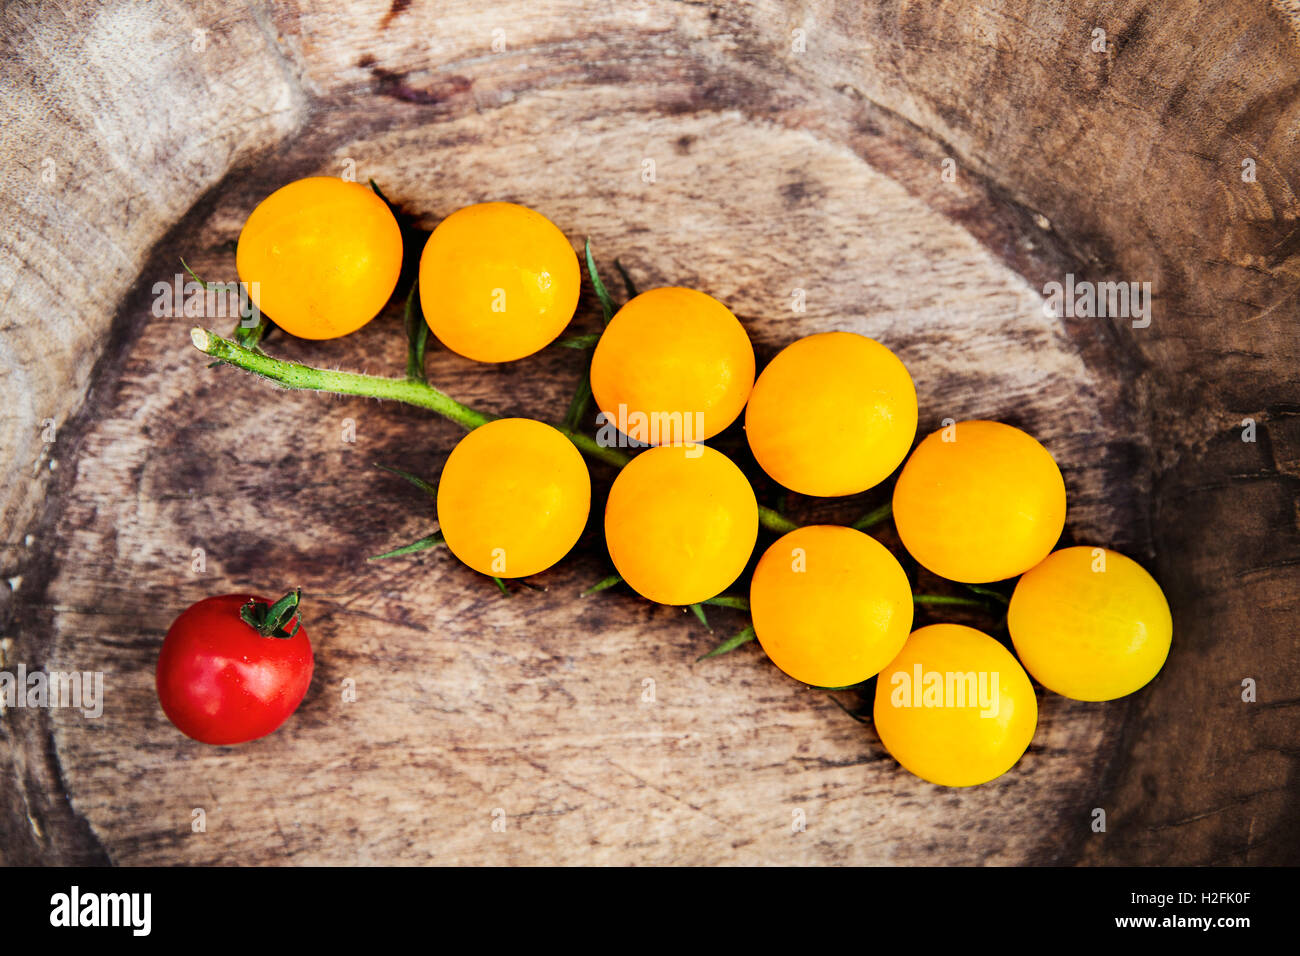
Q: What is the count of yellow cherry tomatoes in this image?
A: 10